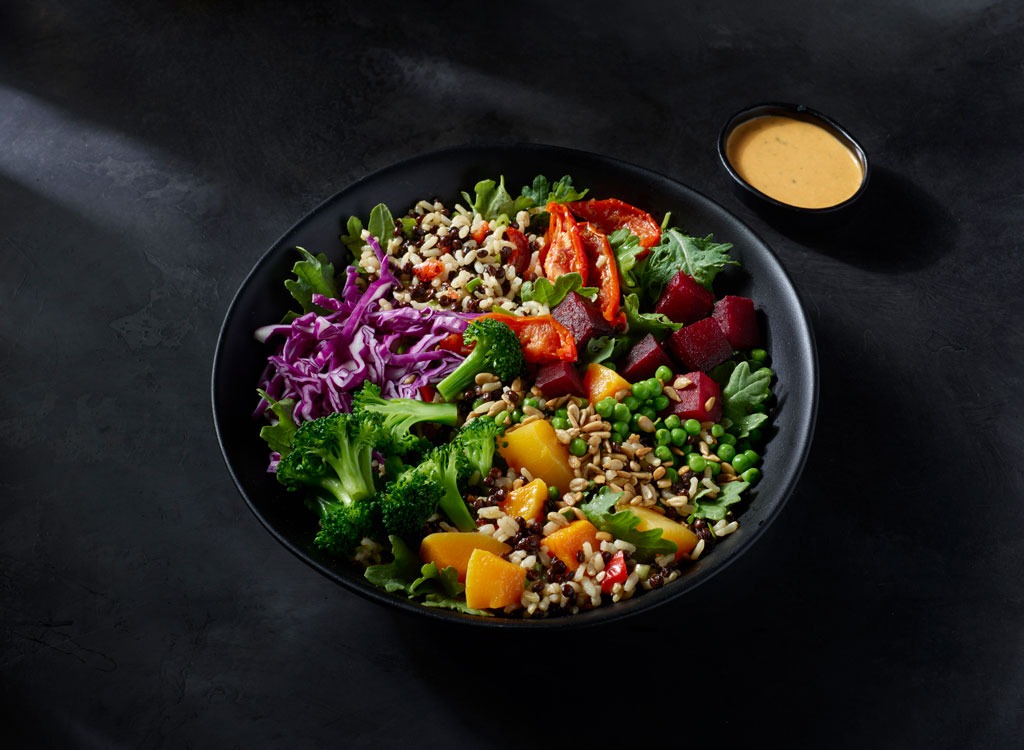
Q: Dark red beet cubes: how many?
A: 7